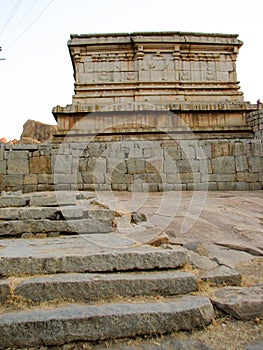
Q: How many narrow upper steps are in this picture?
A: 3